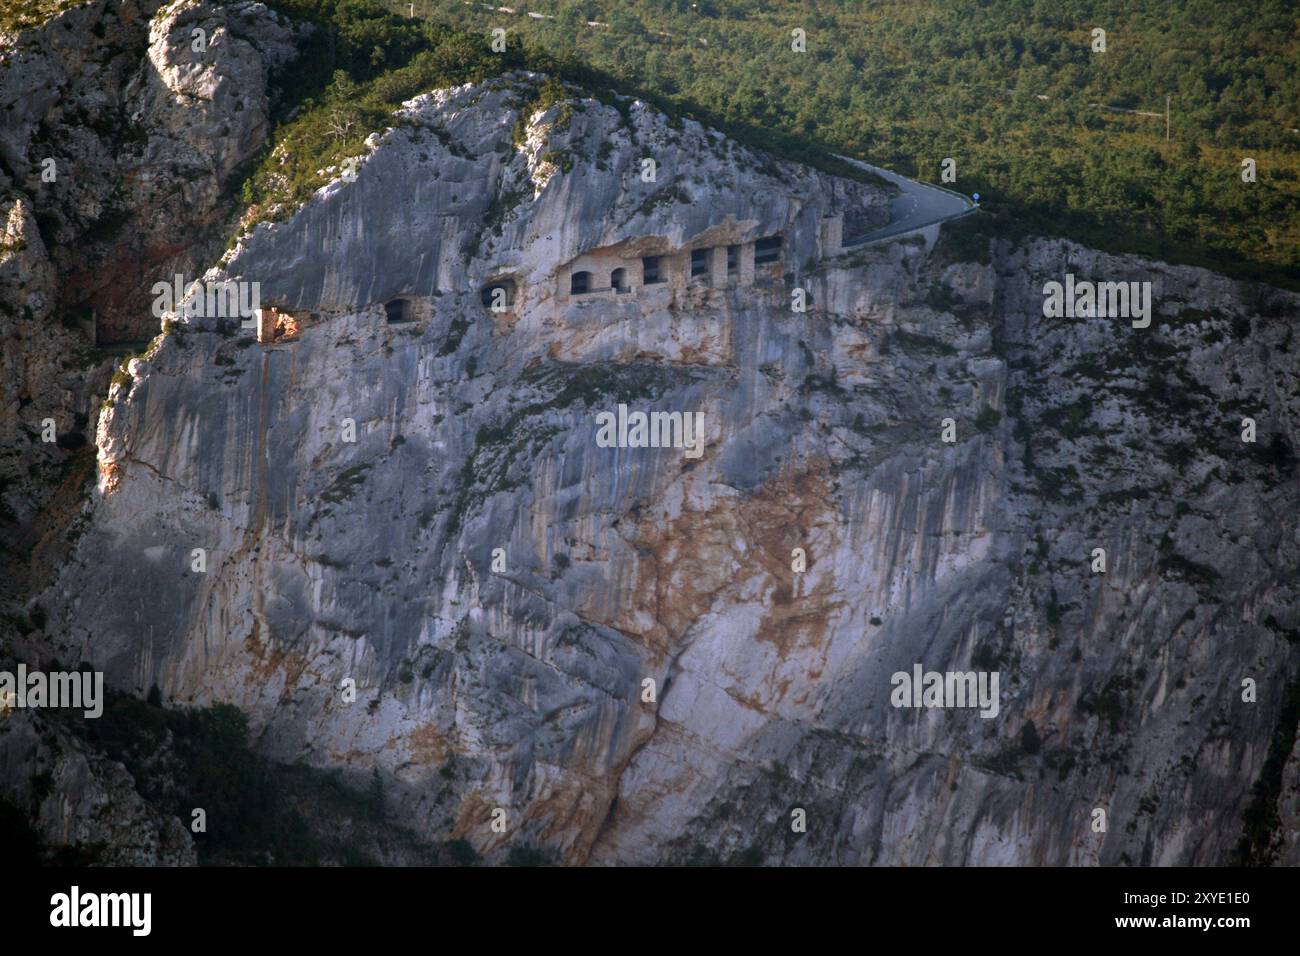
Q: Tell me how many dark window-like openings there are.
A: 8